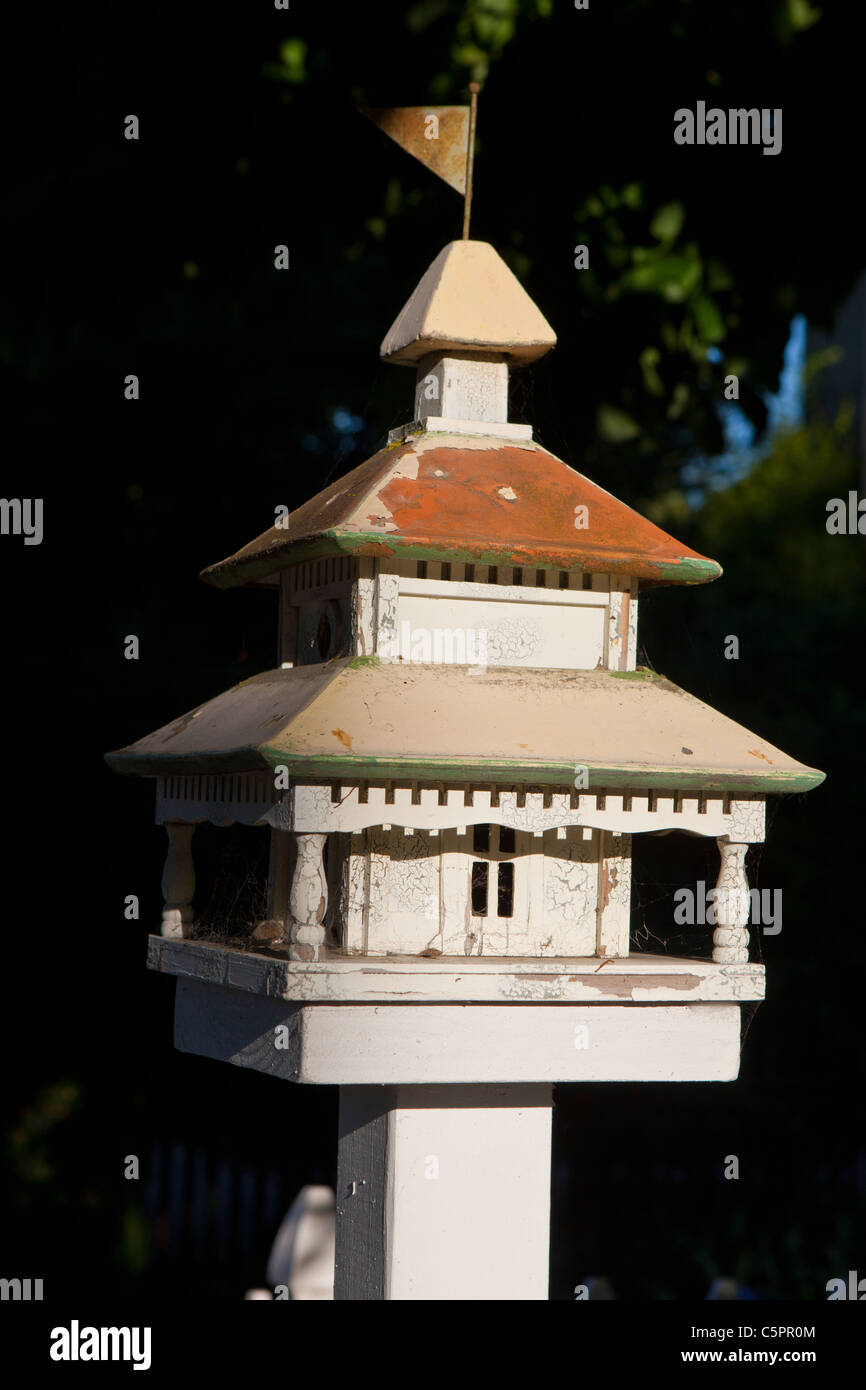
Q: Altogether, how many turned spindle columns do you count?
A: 3